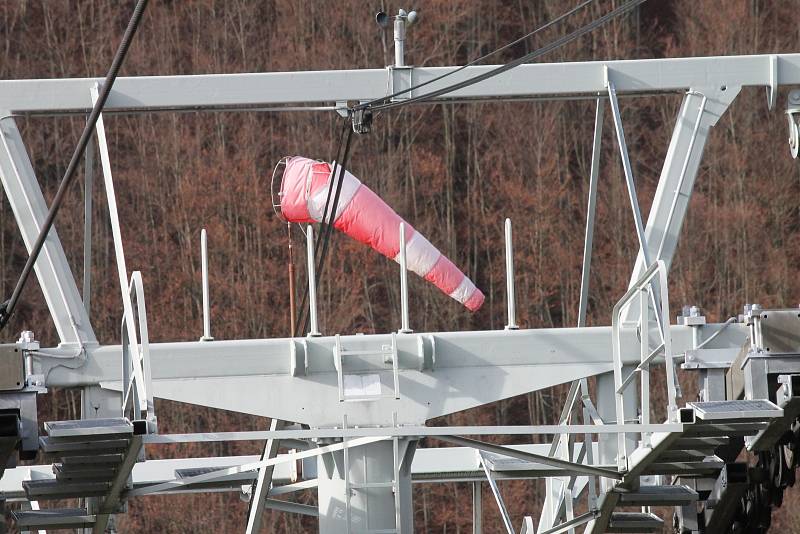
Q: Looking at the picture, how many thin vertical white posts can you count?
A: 4